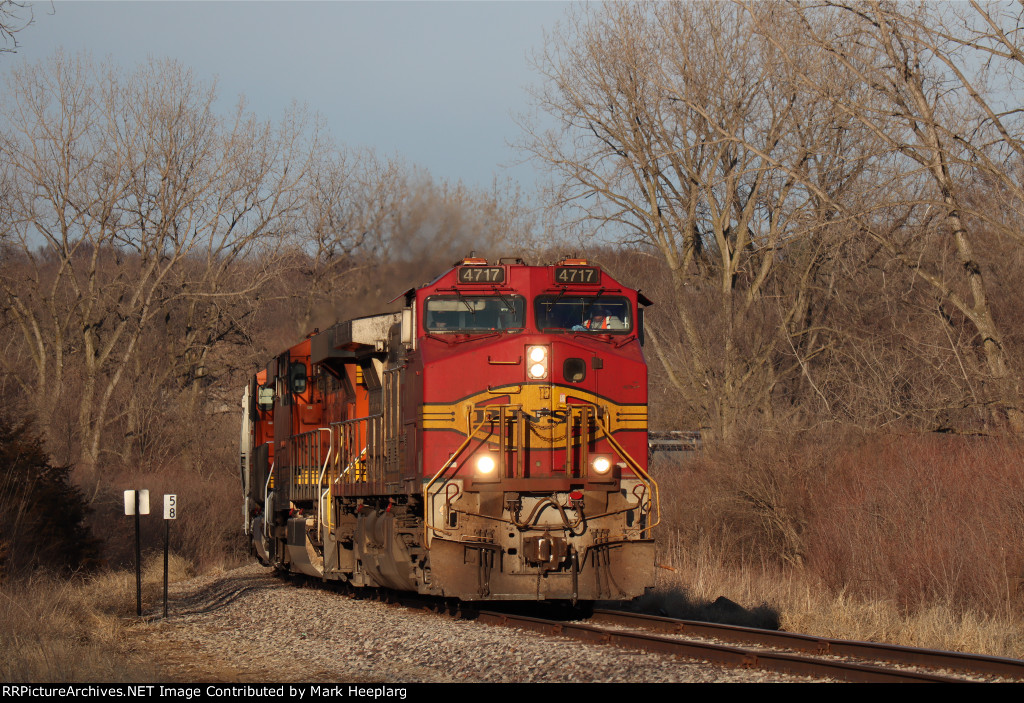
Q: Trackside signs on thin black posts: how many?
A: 2